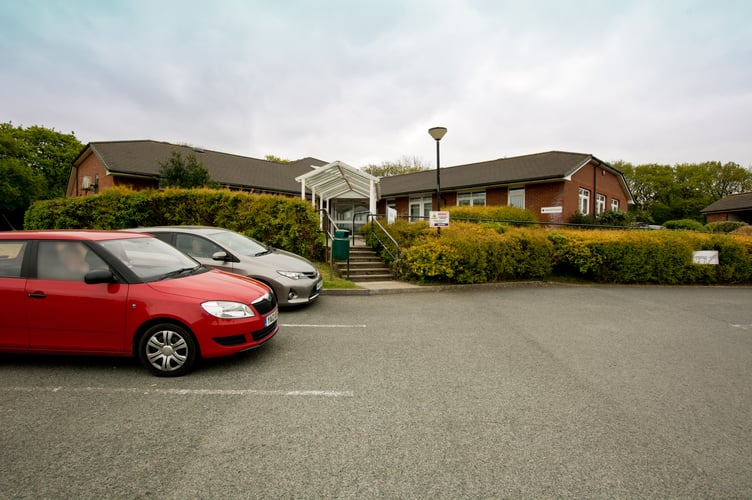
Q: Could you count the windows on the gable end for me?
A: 3